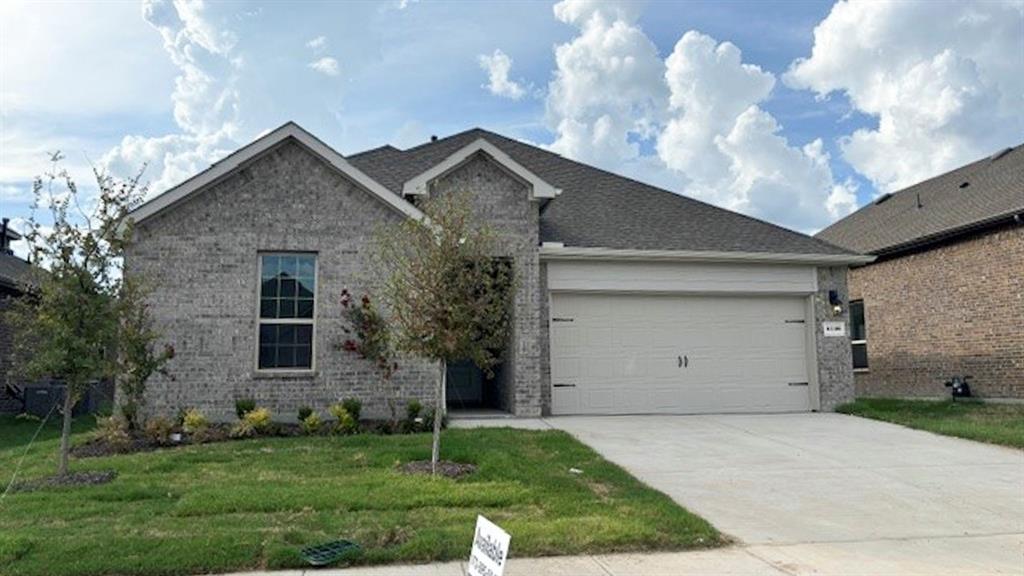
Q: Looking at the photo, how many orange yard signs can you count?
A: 0